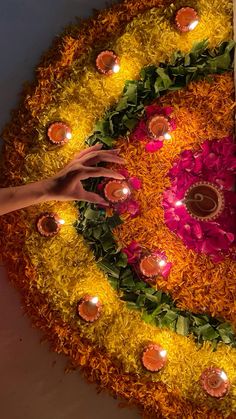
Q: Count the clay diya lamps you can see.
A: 11